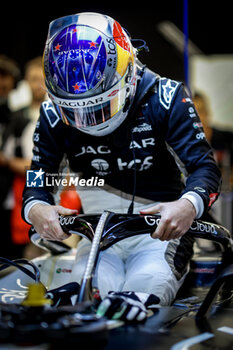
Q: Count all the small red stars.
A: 4